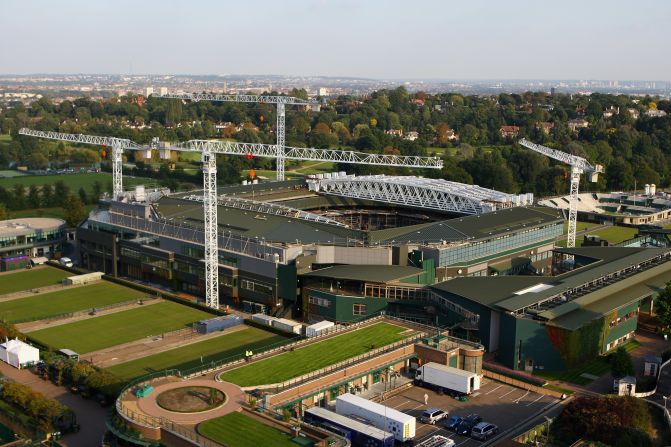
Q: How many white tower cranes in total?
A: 4